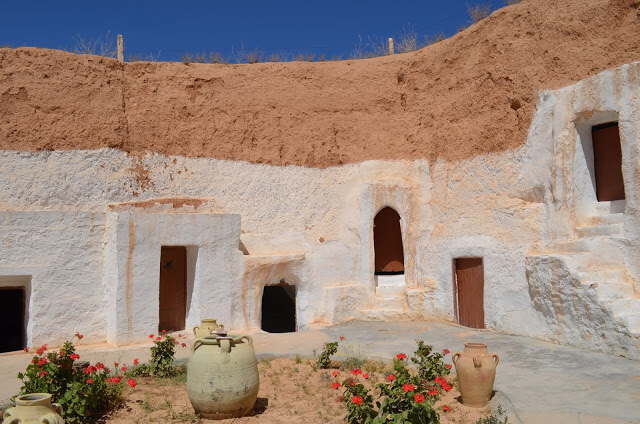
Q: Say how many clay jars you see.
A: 4